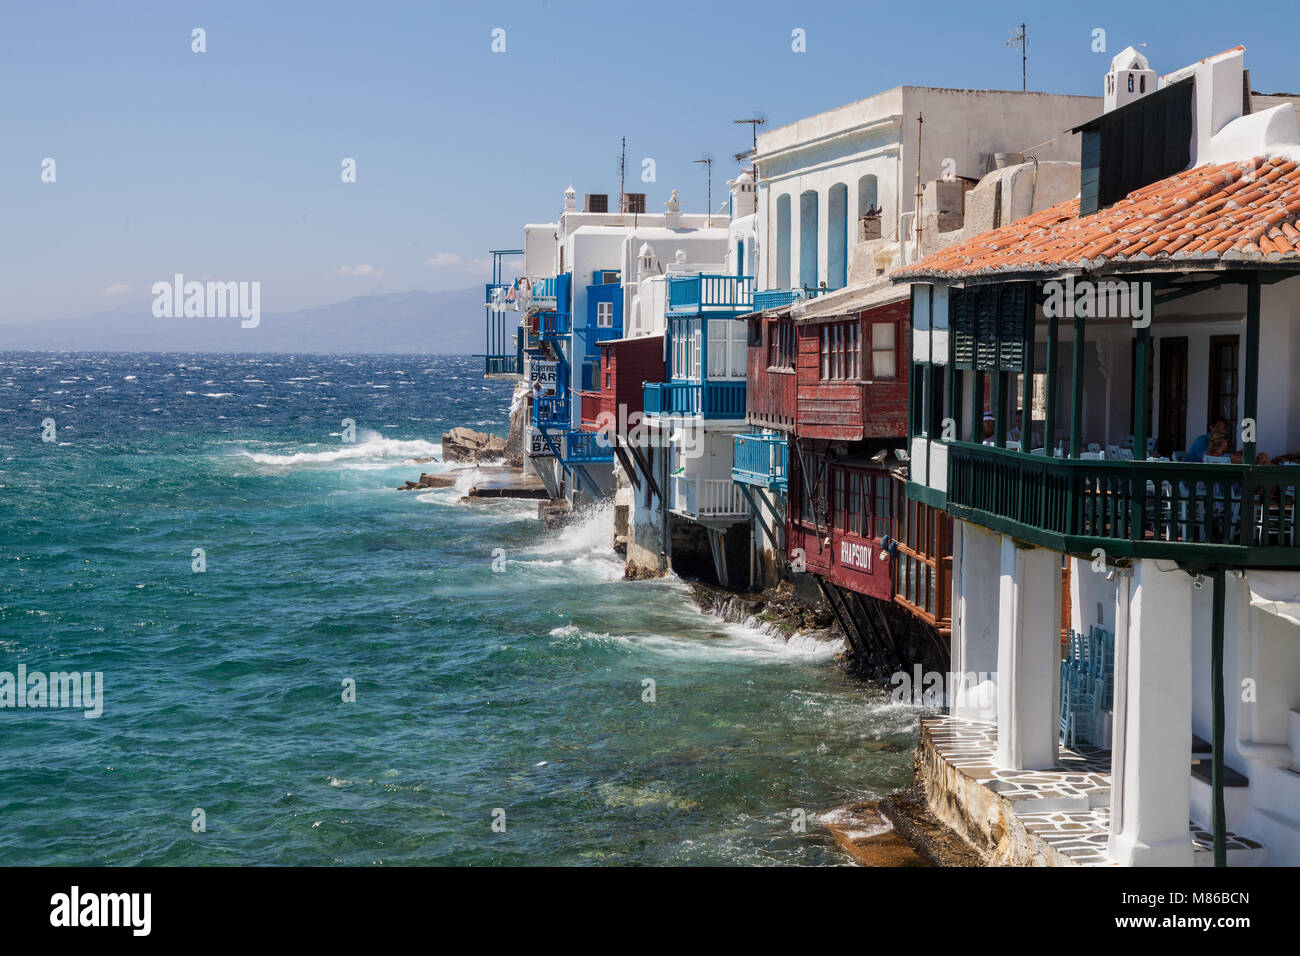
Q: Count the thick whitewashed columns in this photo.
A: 3